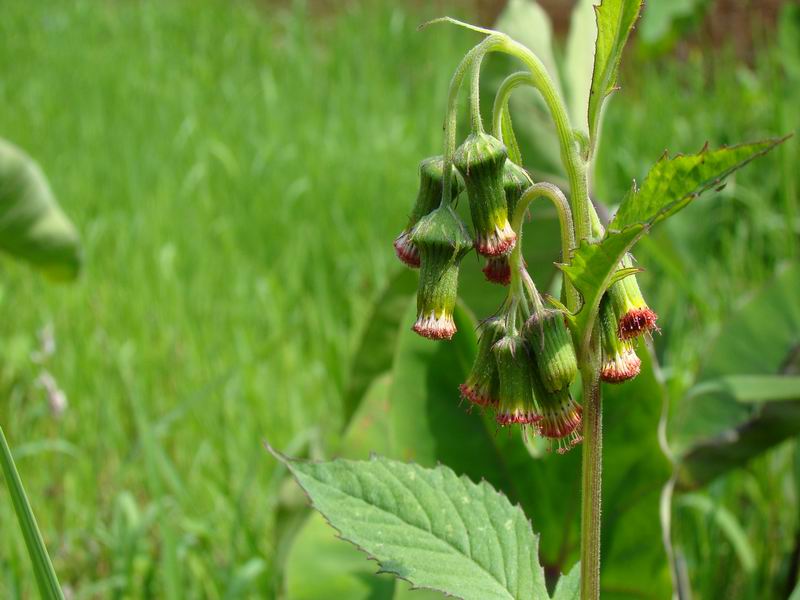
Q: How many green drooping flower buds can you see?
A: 10